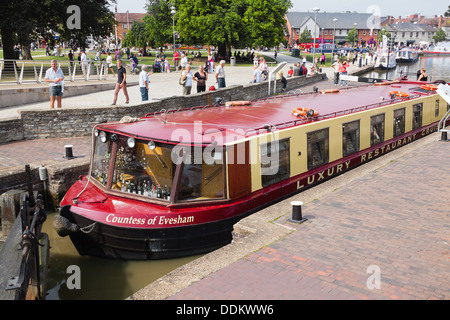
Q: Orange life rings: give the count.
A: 6